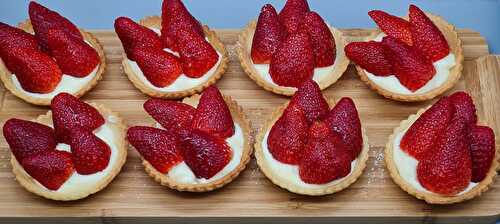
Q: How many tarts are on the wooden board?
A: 8